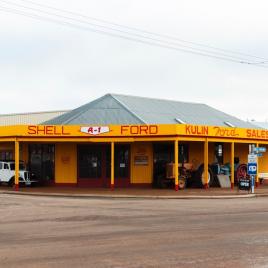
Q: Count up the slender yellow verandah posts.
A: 6